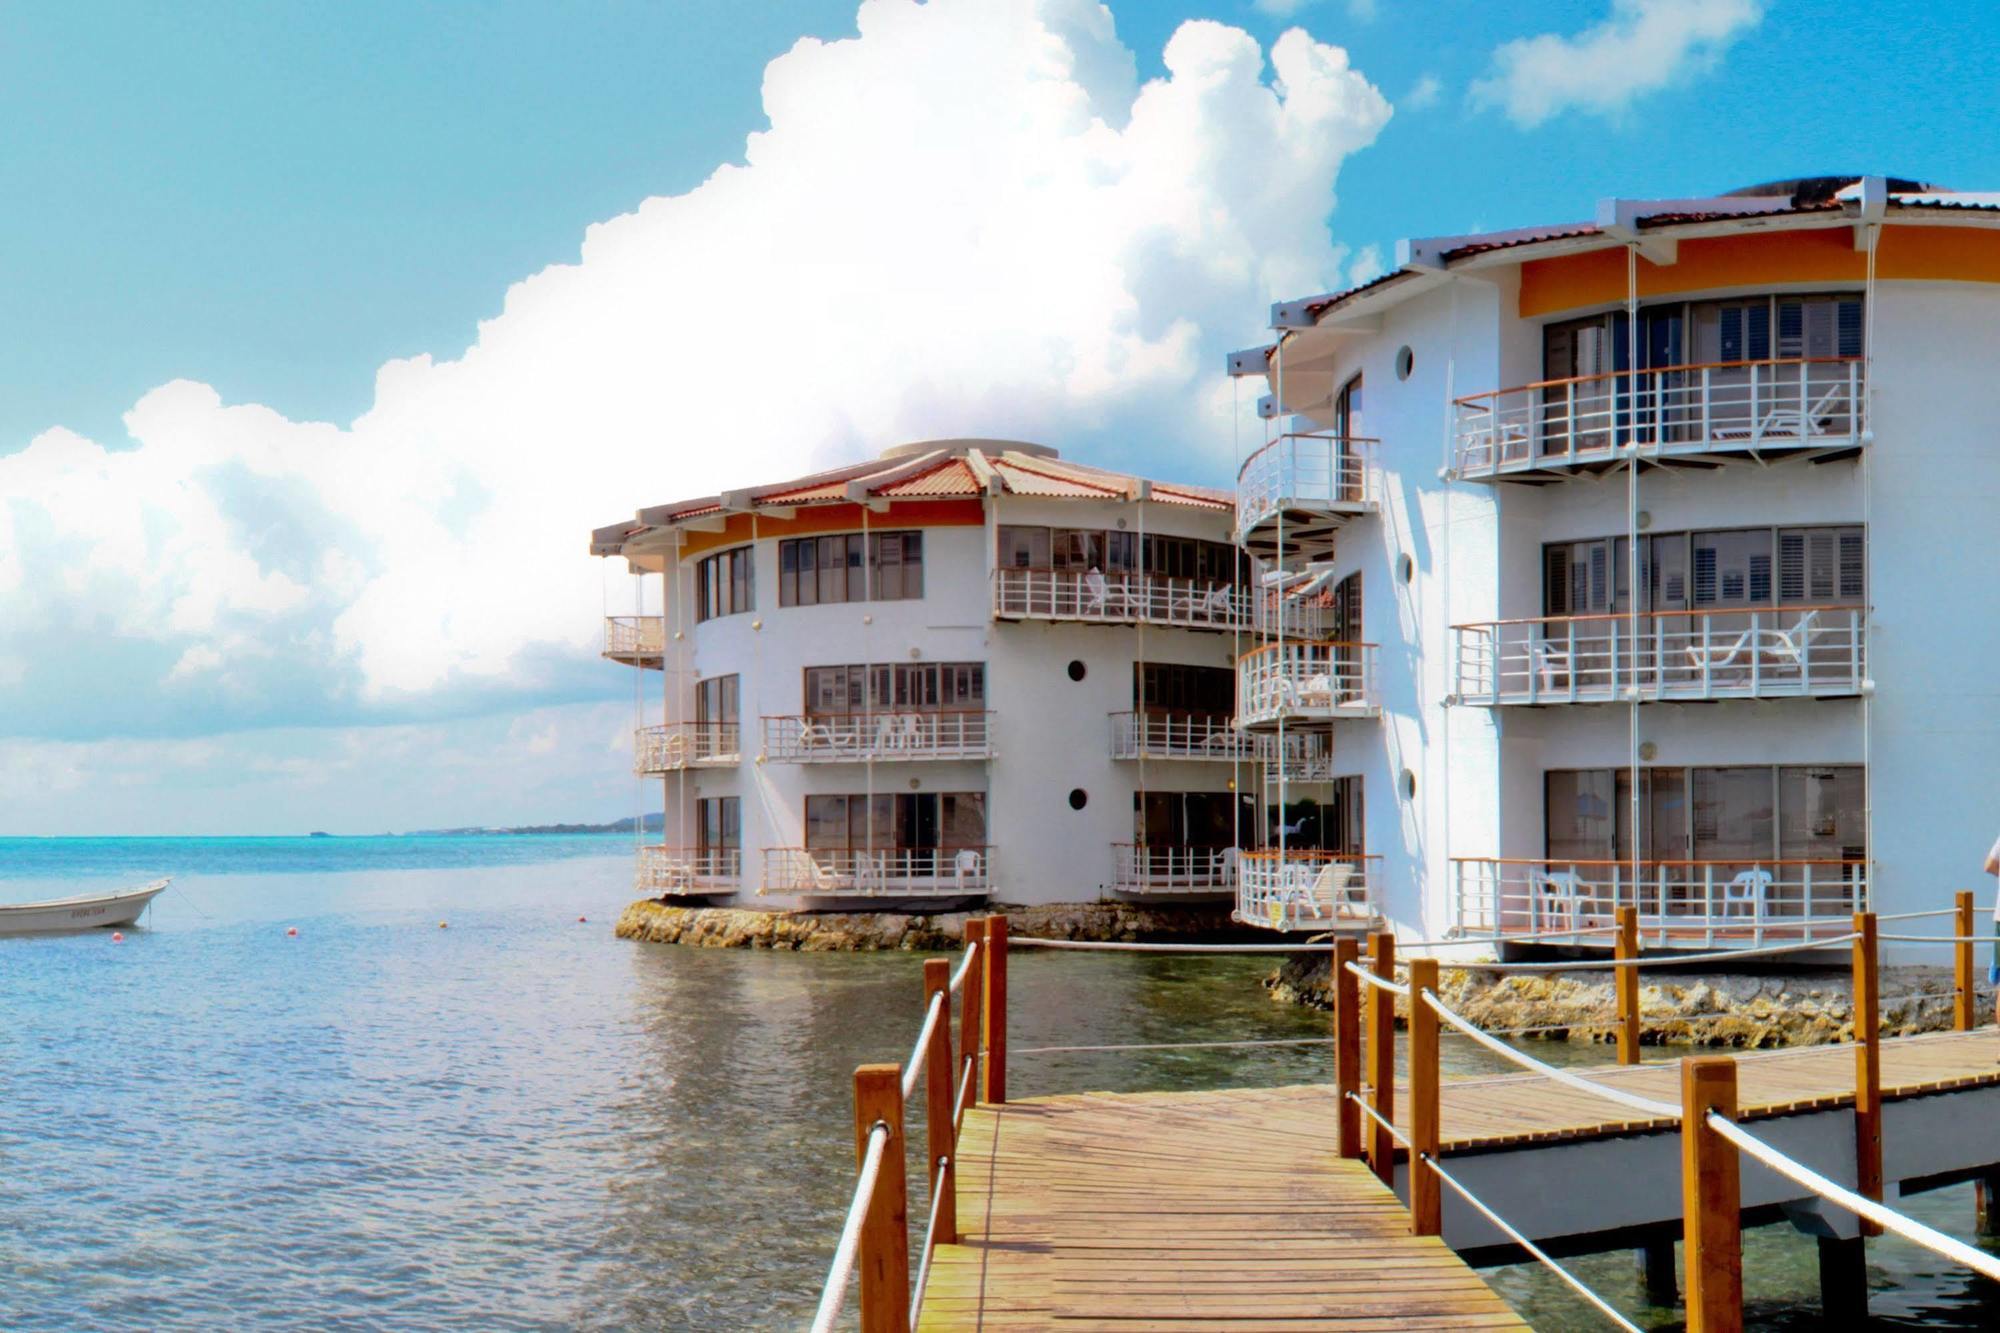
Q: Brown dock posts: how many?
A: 11